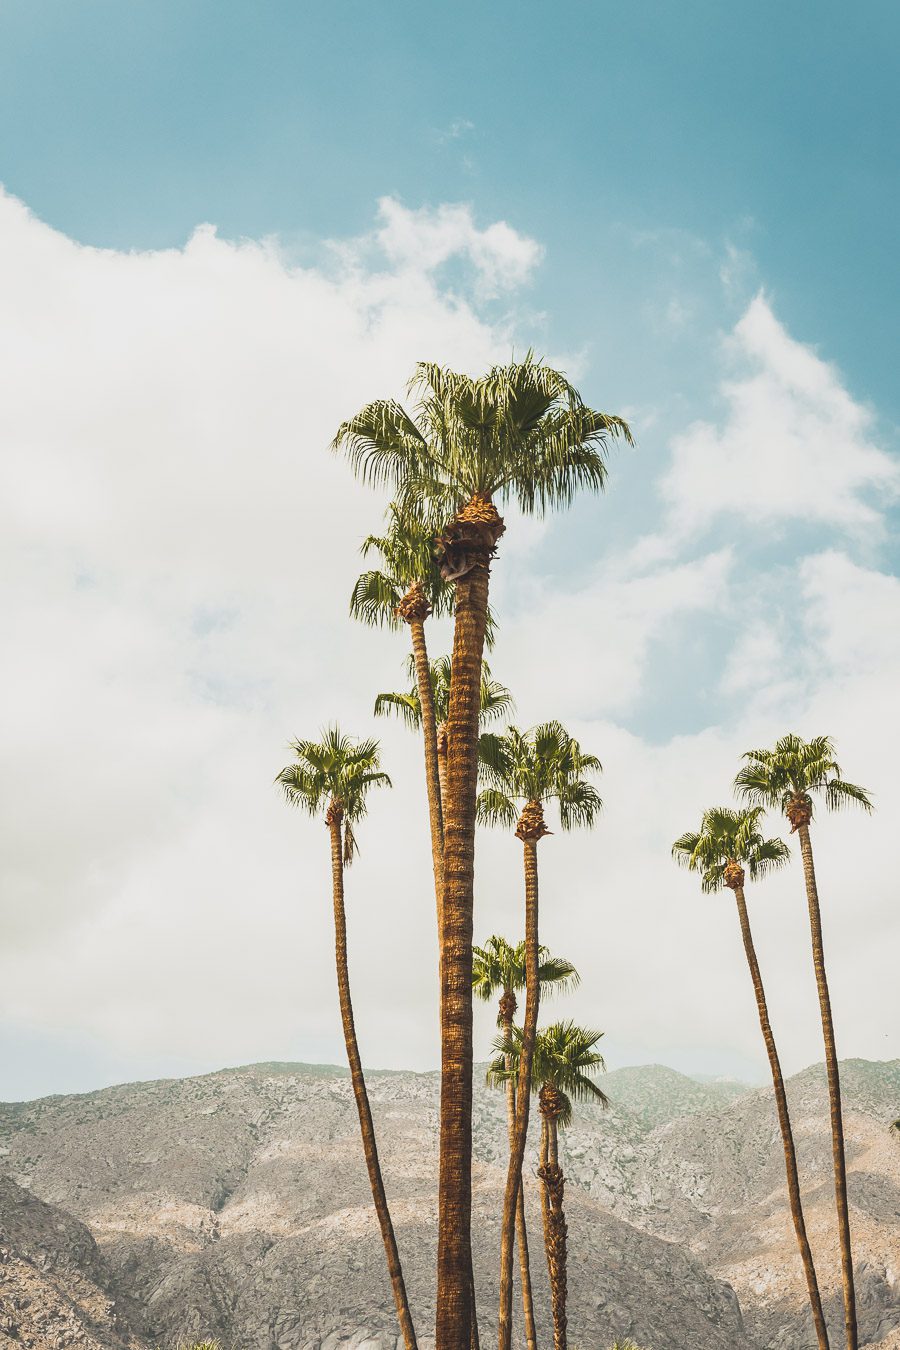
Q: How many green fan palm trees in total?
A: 9